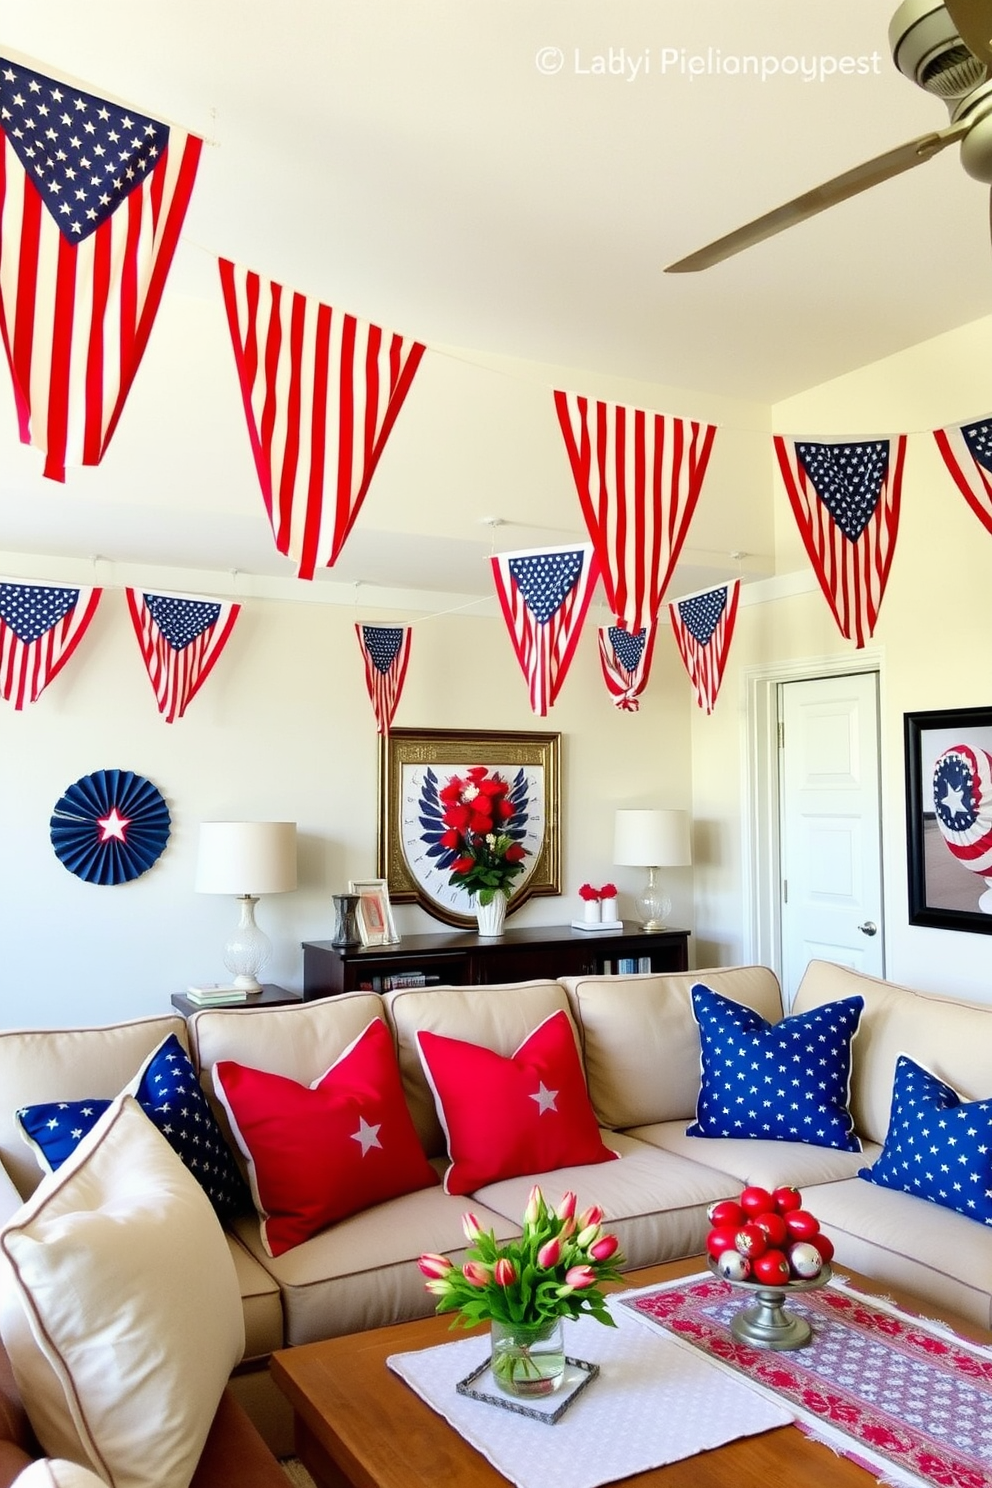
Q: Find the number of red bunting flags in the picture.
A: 2